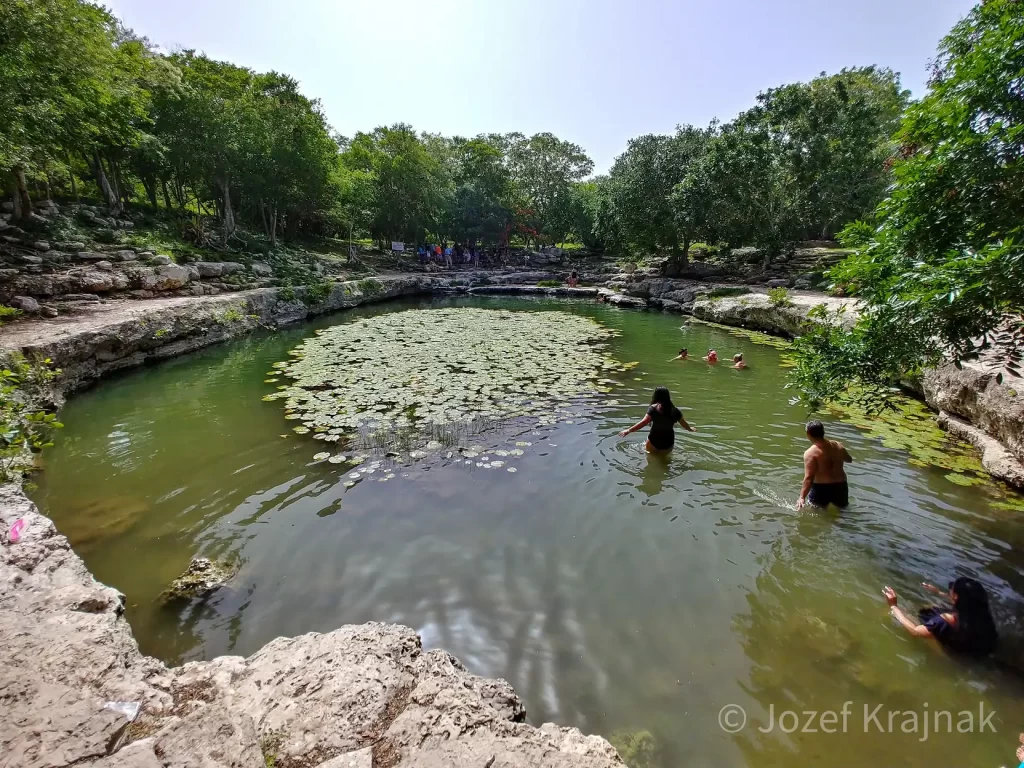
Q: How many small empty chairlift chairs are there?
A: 0